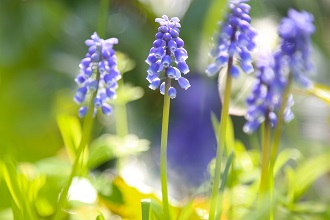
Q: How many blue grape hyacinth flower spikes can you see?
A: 5